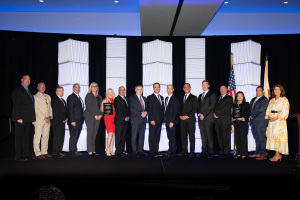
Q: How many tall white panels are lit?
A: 5